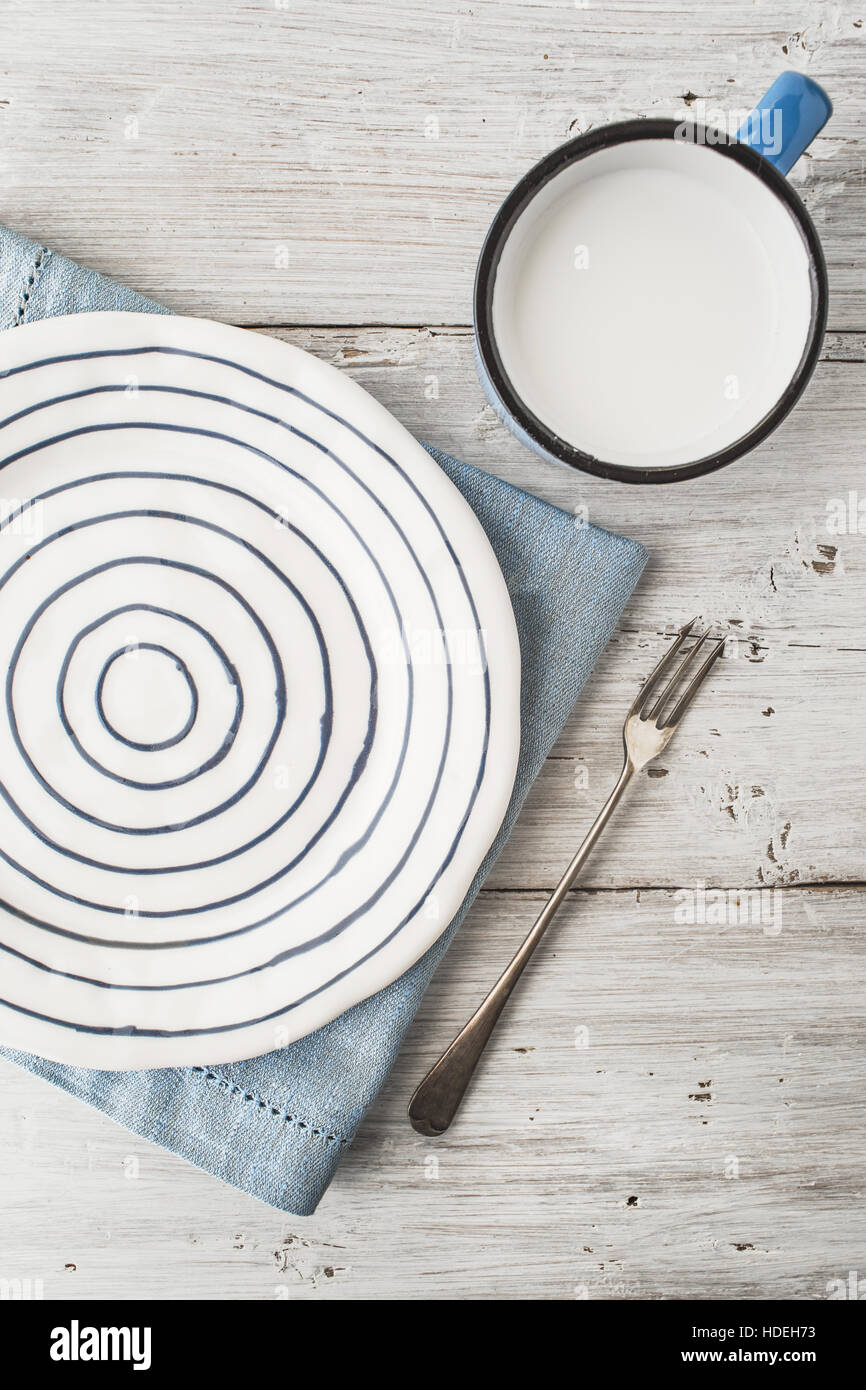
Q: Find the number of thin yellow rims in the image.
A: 0